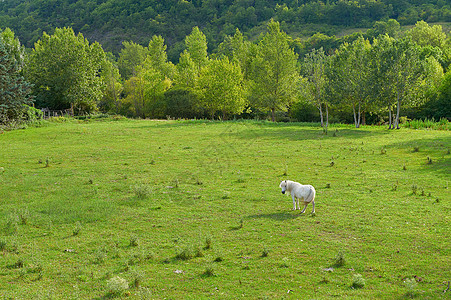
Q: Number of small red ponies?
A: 0